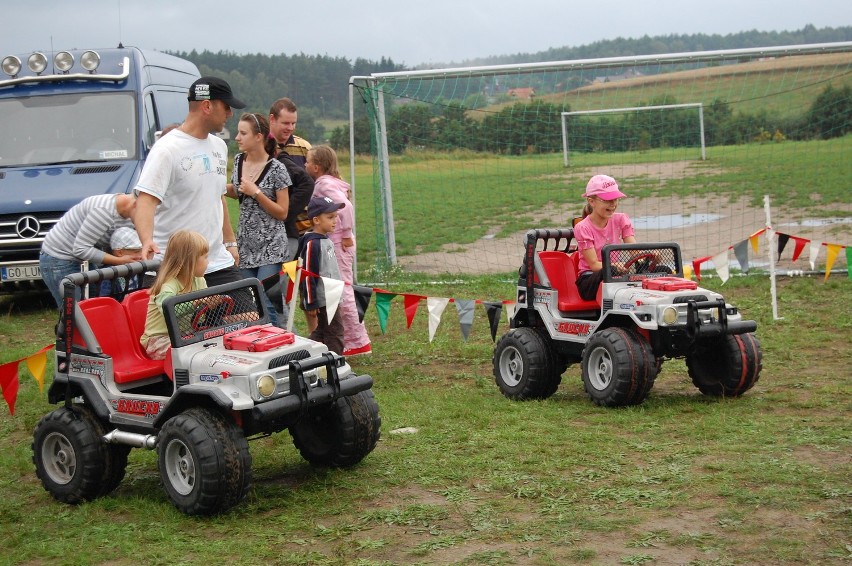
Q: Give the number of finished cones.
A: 0